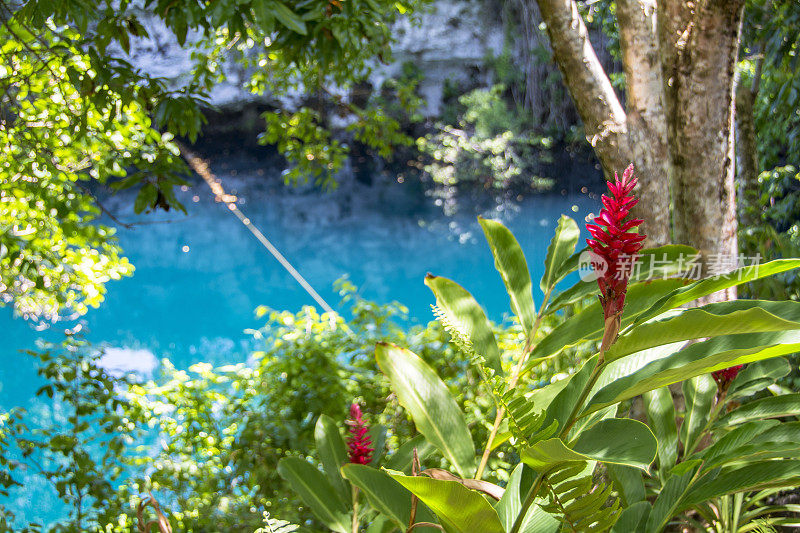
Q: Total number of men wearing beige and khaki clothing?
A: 0